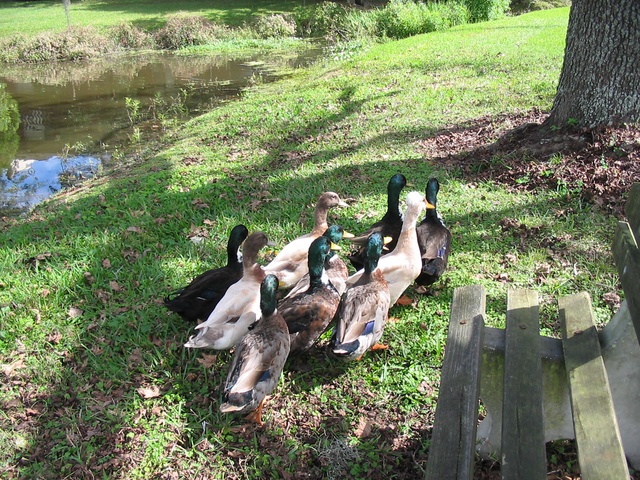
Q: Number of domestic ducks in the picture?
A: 10